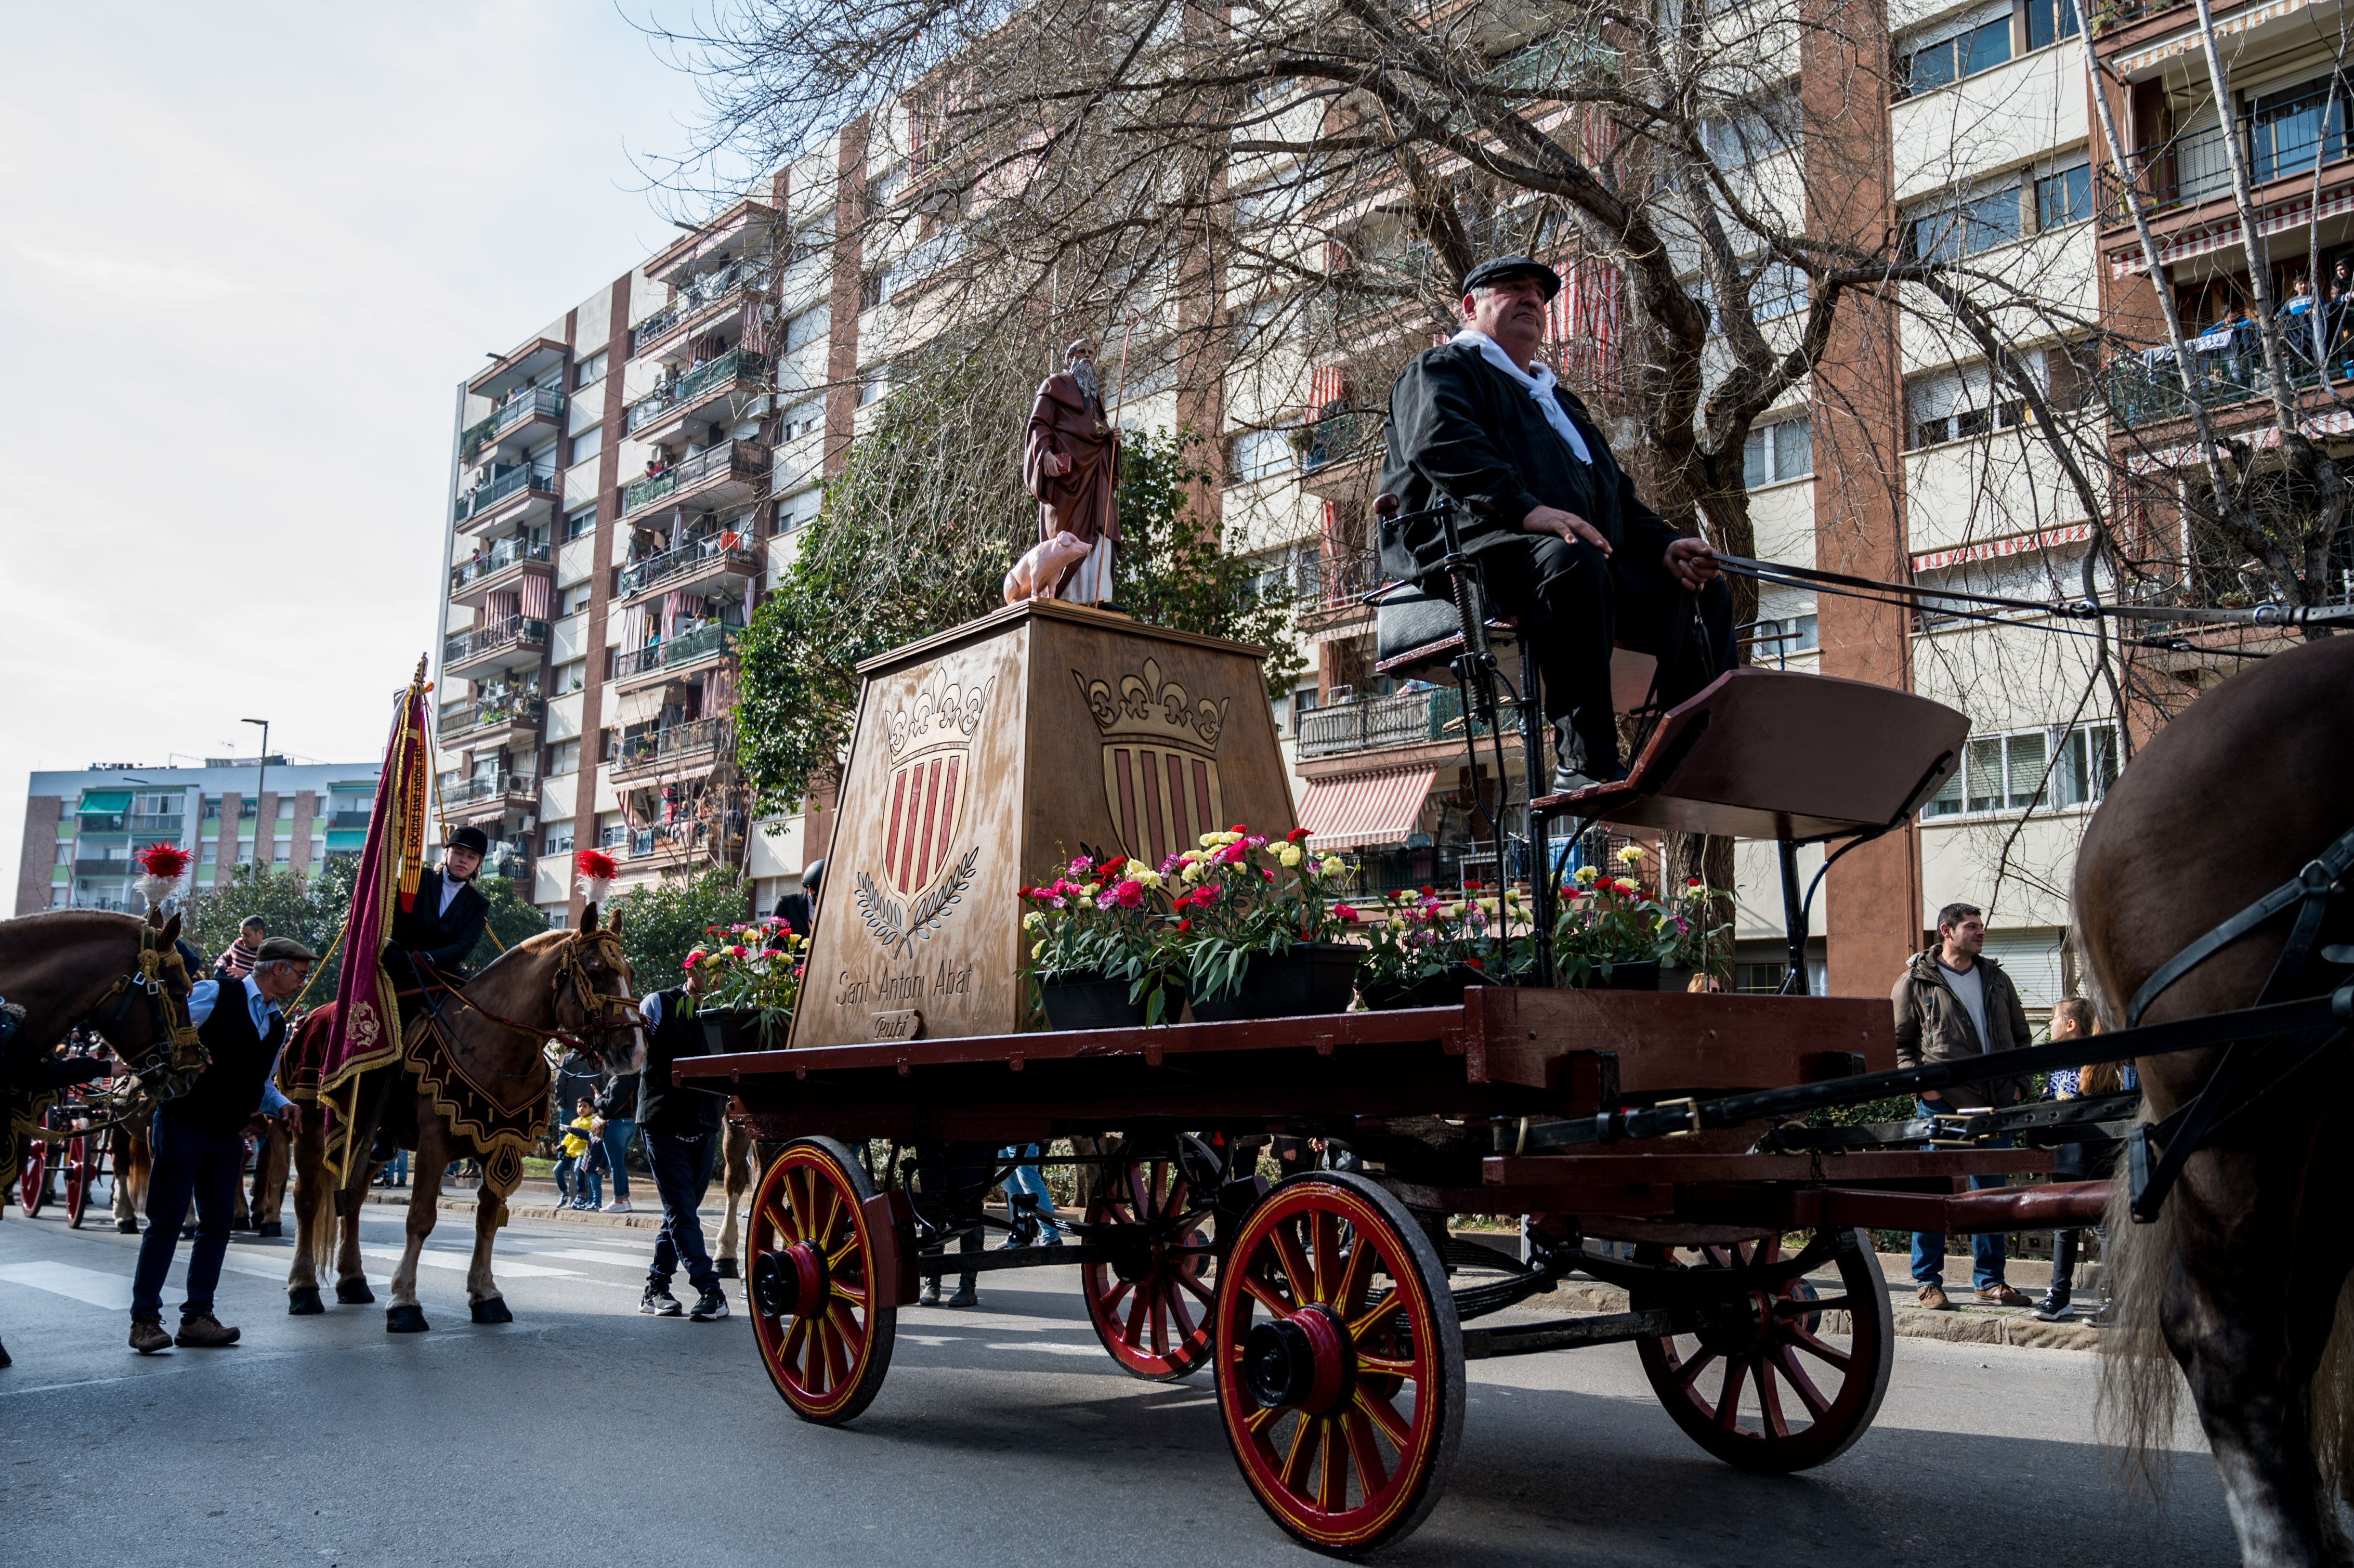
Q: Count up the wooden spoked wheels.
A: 6